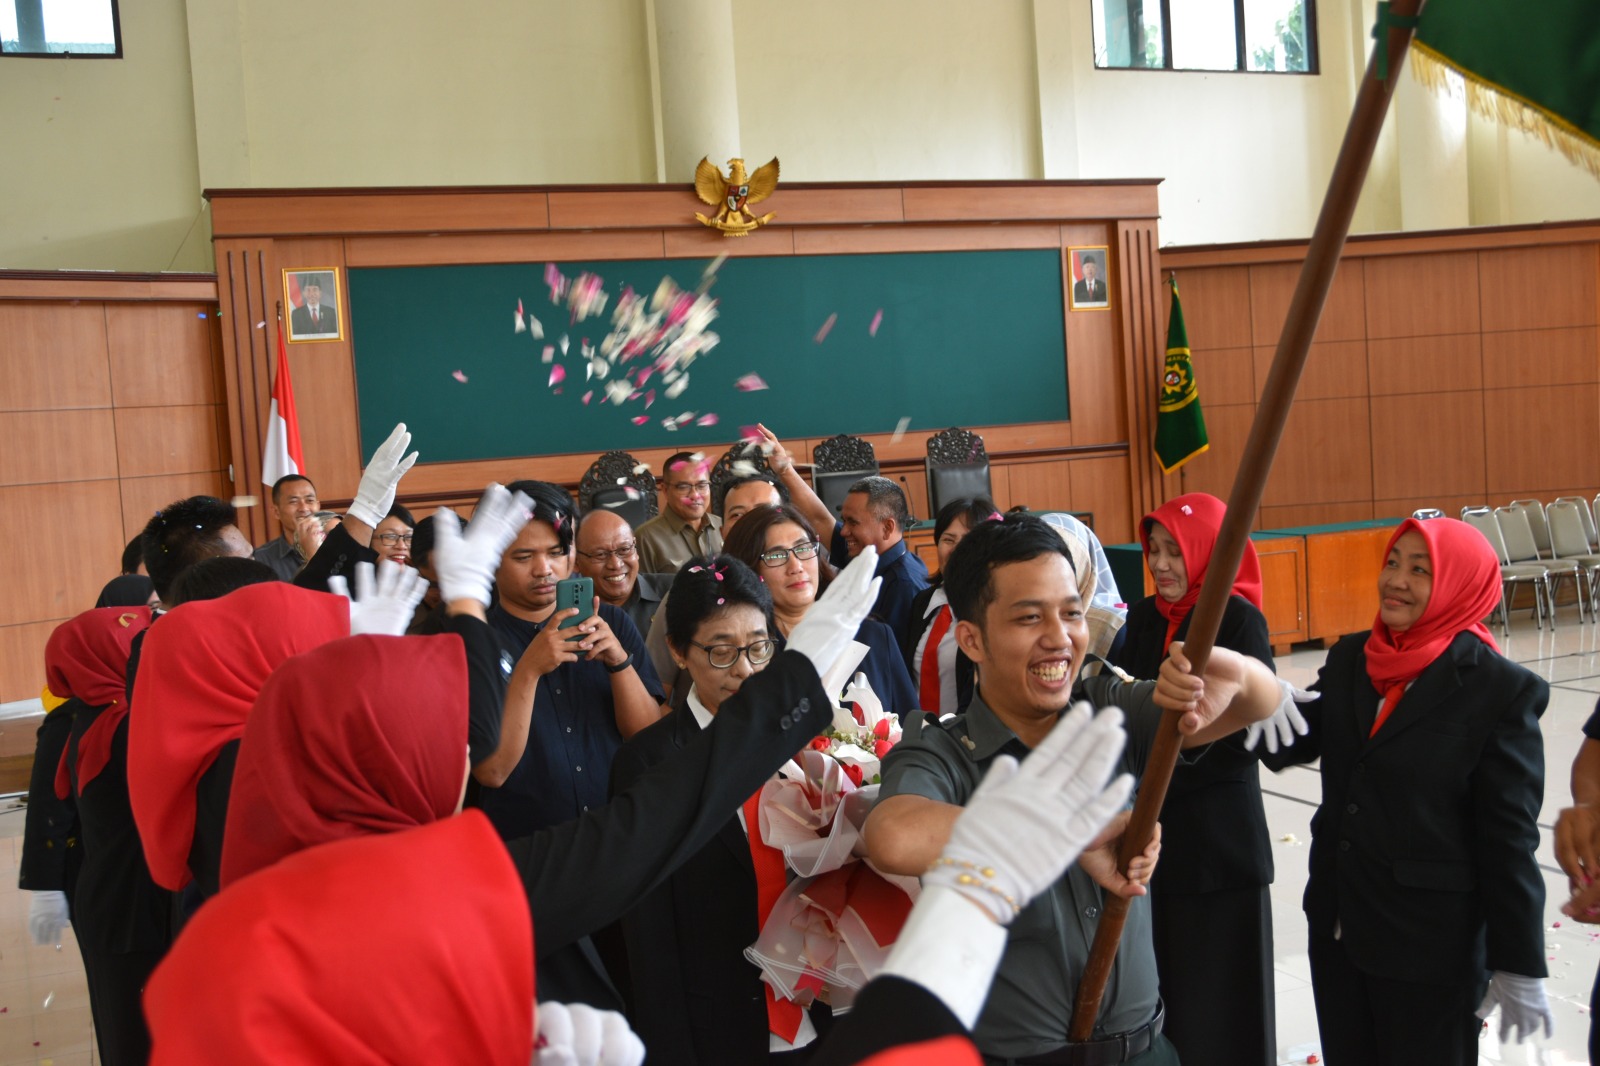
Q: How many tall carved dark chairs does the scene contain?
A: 4